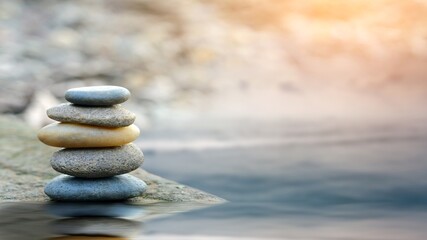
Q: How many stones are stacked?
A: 5